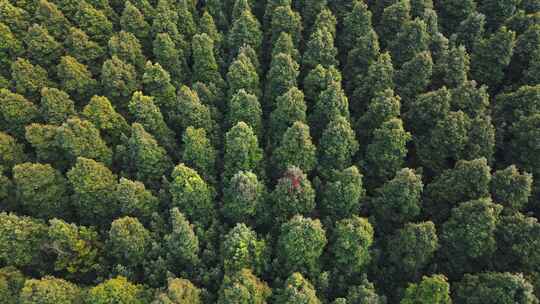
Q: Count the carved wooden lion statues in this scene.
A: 0